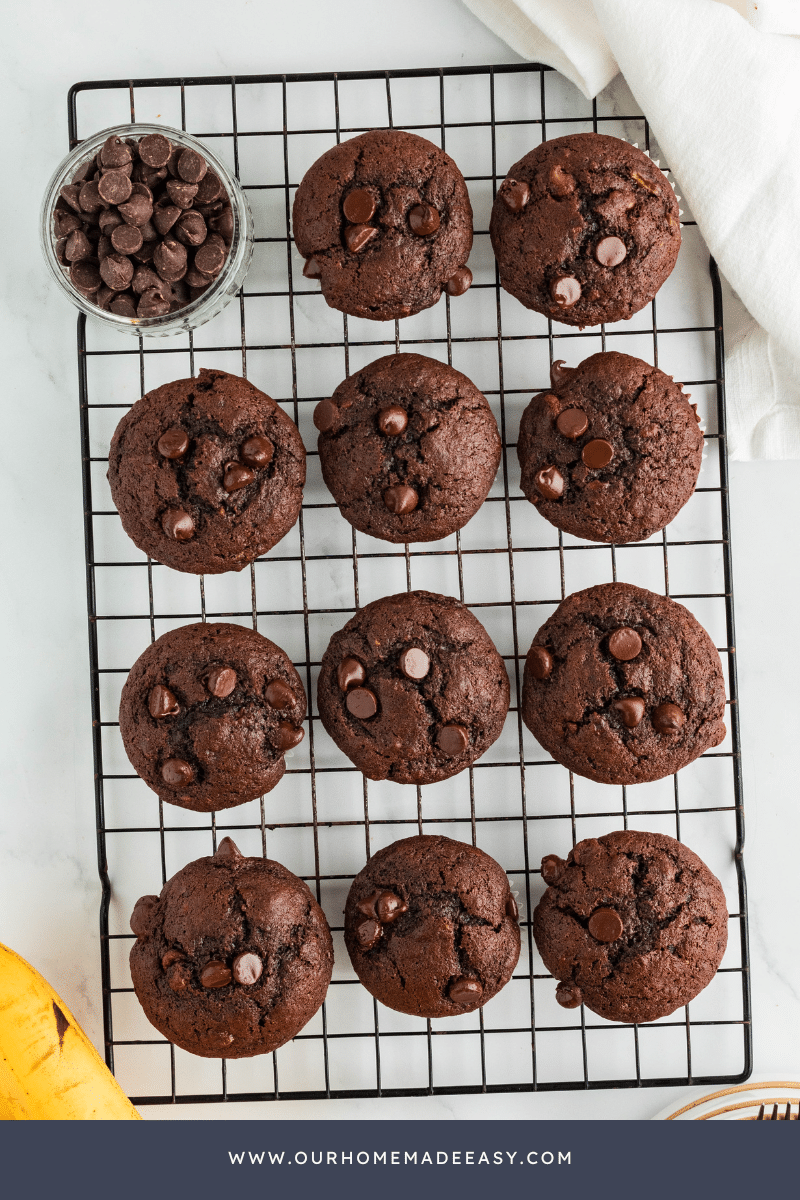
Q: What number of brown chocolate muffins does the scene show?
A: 11